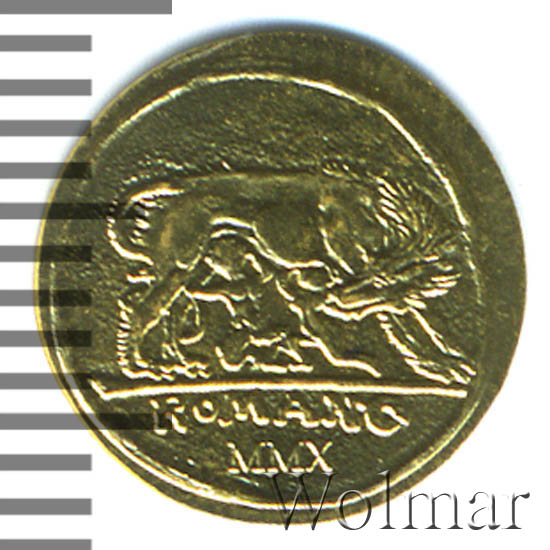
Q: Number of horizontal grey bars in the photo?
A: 14